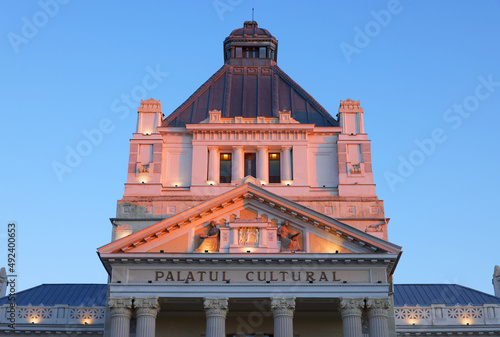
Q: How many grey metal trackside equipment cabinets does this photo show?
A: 0